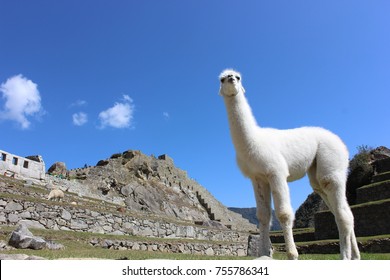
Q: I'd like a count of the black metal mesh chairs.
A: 0